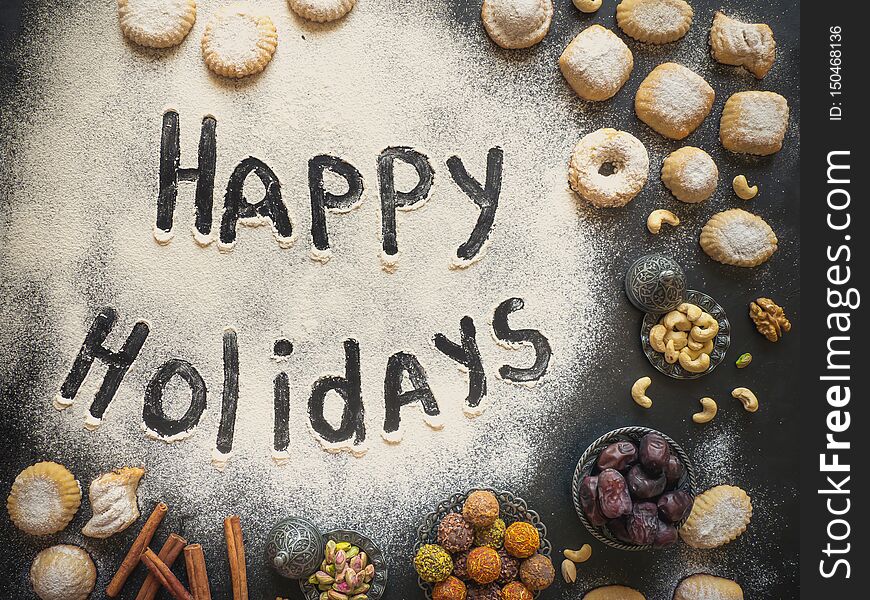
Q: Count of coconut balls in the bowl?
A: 12